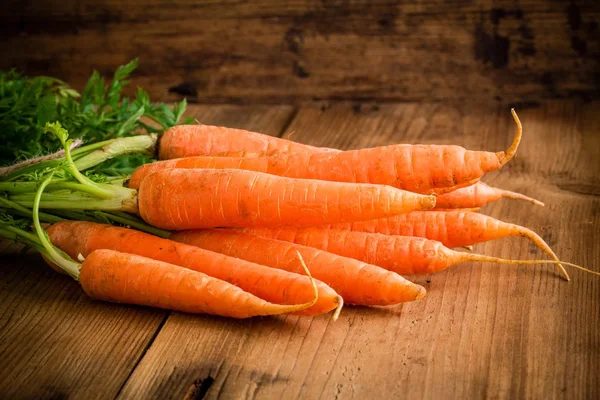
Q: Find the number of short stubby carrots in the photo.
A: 0